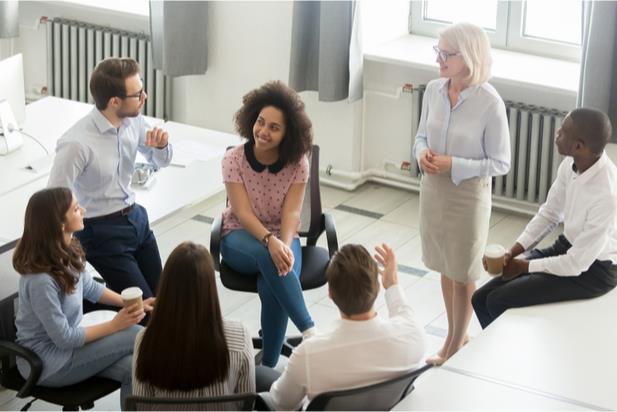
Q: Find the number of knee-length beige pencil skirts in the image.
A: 1